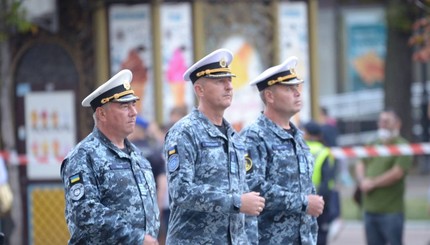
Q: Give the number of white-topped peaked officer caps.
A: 3